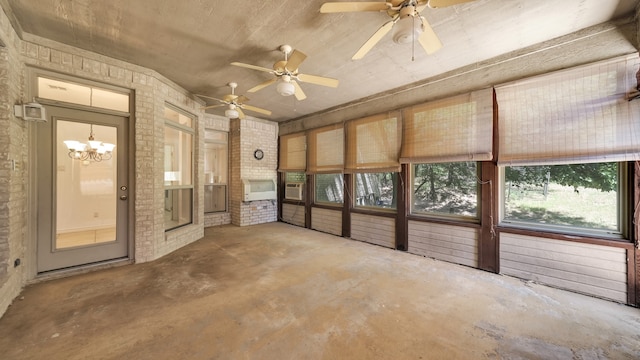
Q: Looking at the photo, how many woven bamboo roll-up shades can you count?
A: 5